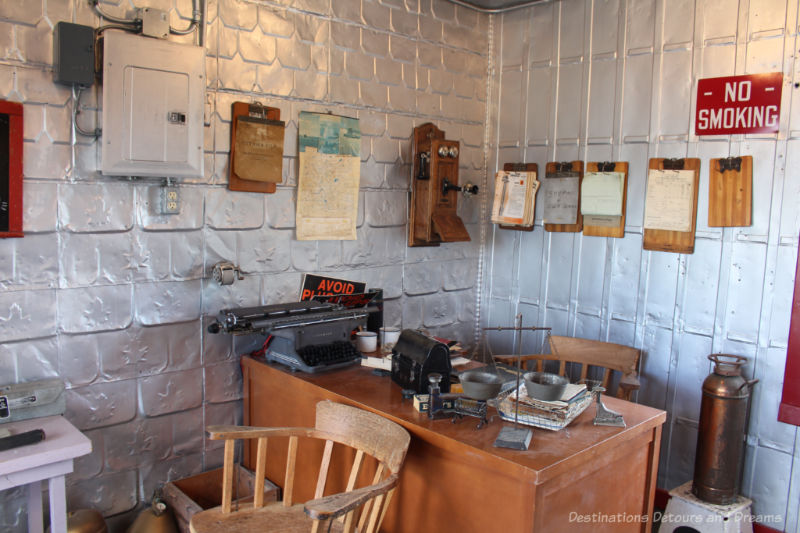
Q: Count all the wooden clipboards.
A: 6